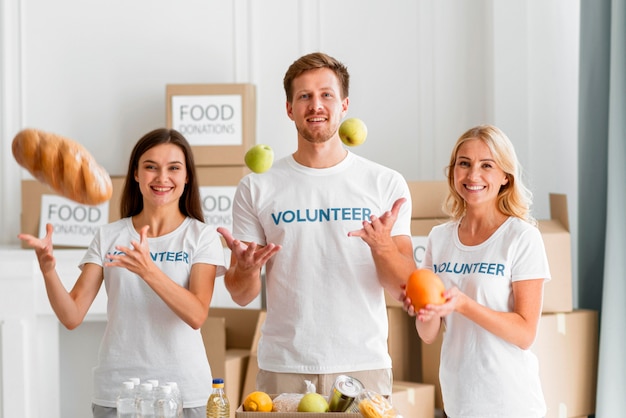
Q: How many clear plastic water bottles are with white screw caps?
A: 6